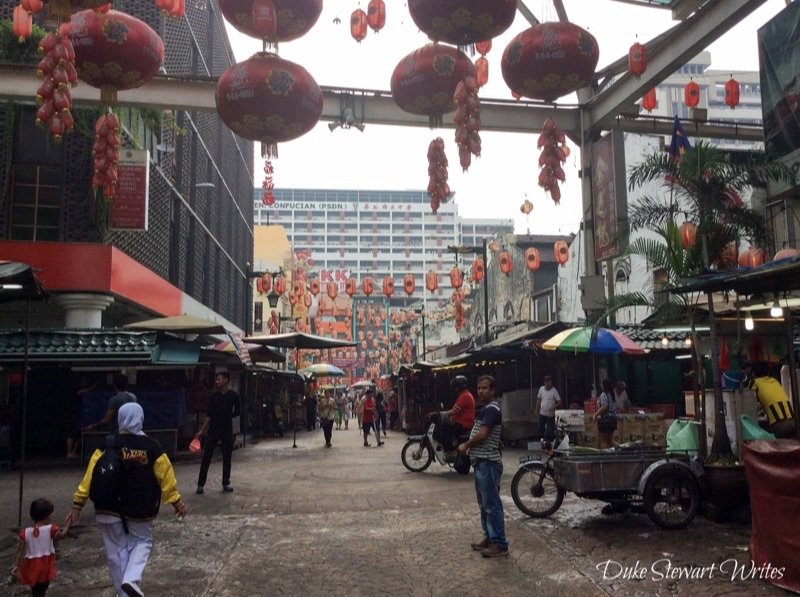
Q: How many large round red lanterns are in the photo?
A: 6